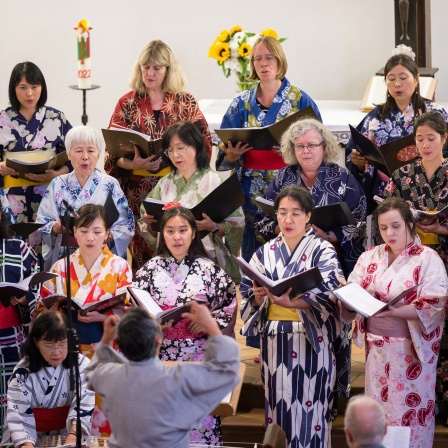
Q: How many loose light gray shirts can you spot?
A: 1